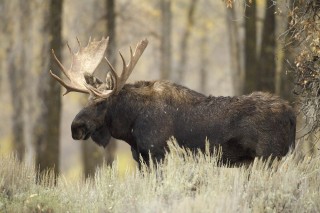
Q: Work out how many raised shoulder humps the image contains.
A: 1